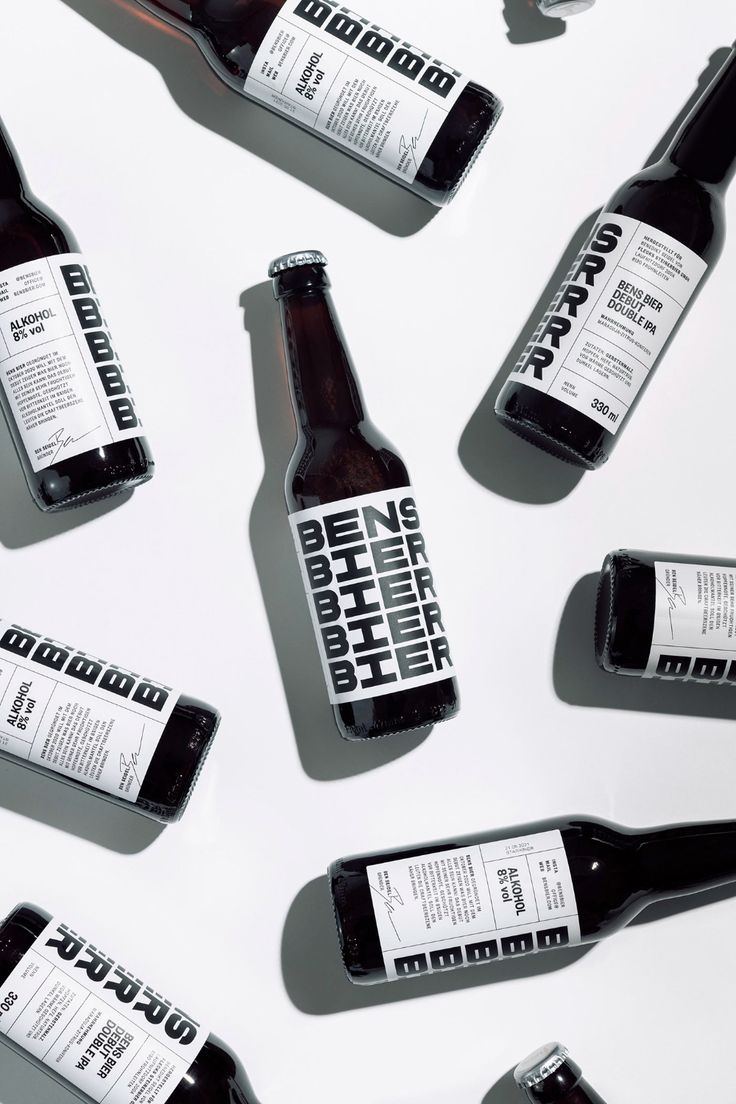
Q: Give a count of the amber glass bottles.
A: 10